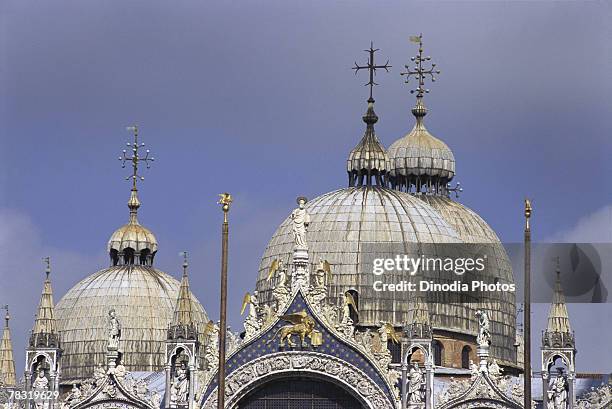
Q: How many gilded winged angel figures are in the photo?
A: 6